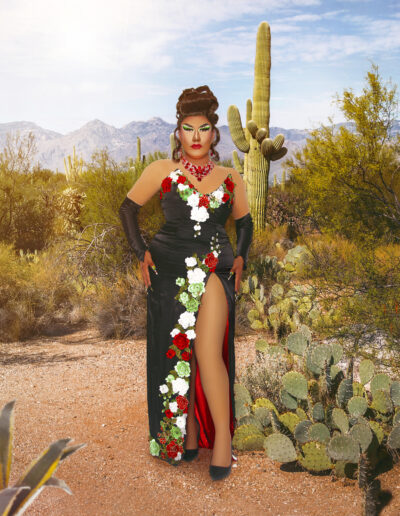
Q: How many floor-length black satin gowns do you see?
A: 1